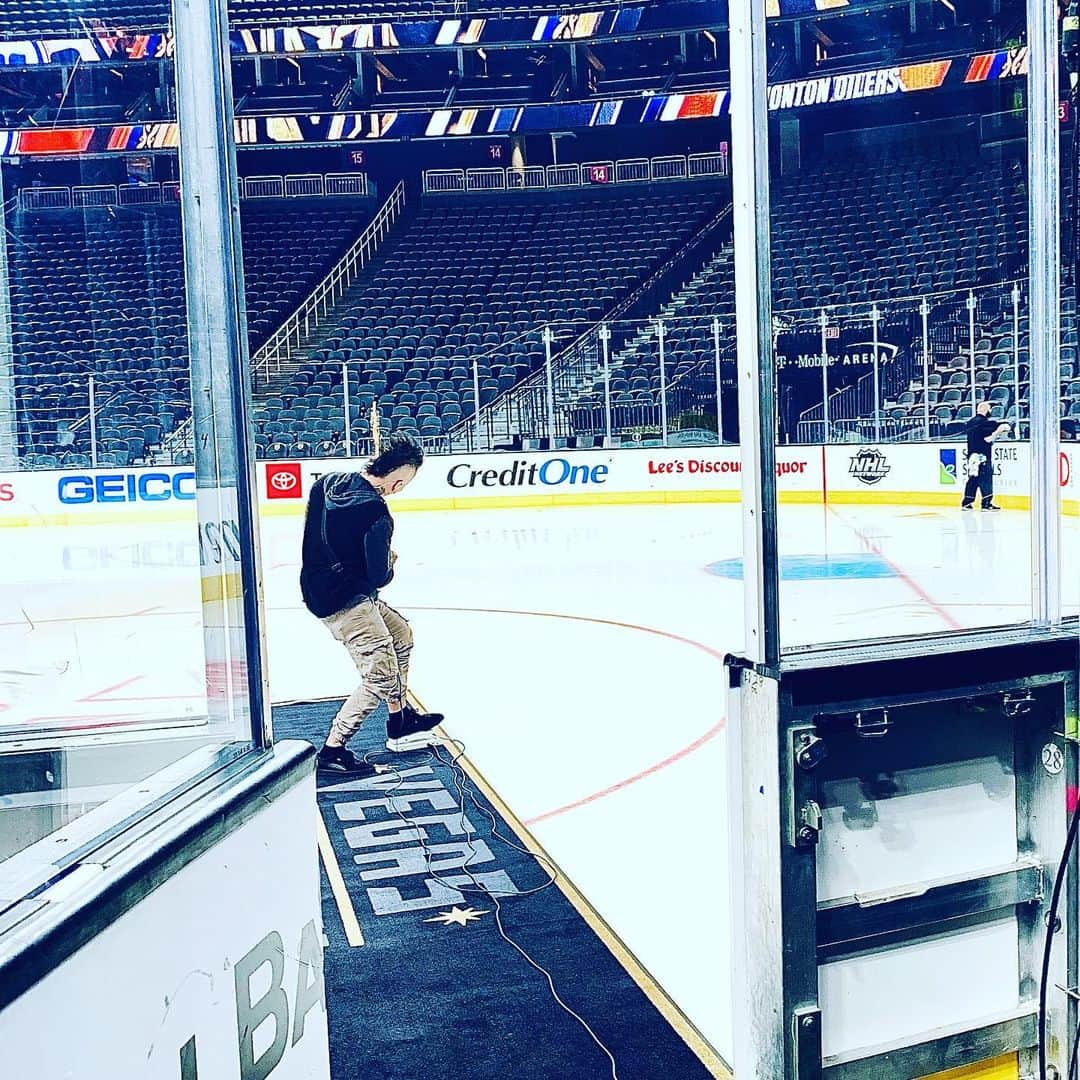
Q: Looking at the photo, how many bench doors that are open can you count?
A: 1